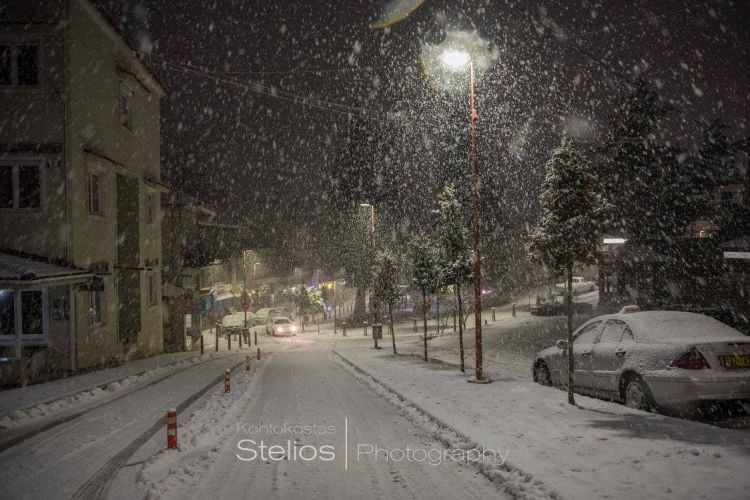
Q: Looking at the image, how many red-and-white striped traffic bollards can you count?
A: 4